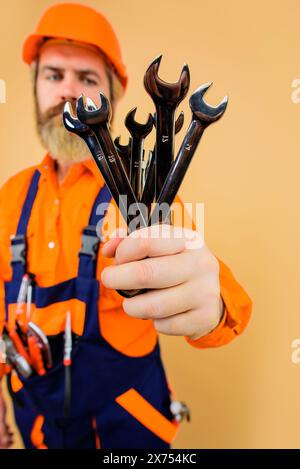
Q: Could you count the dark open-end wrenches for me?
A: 7